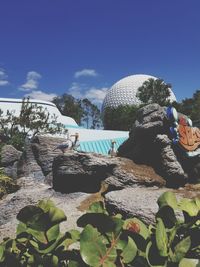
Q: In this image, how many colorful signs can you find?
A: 1